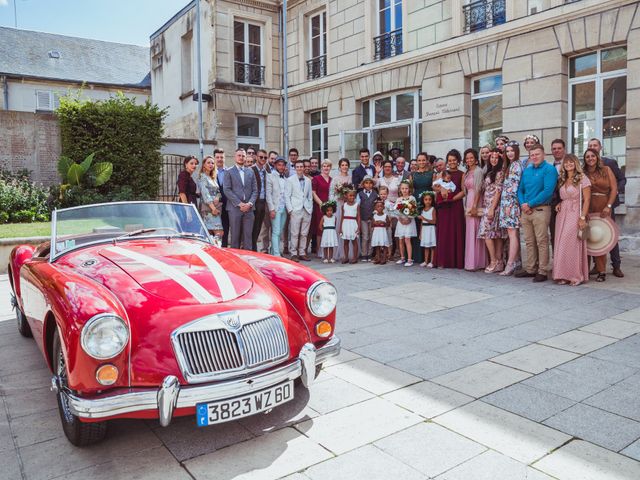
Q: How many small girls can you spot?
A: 5